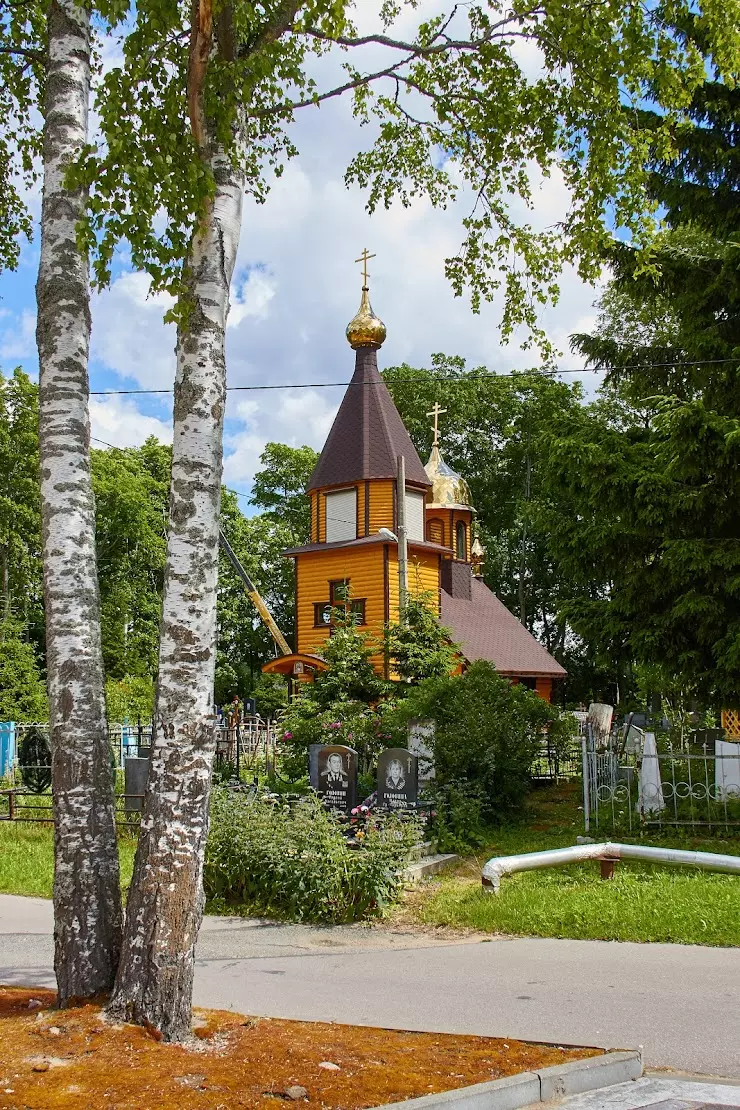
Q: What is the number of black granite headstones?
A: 2